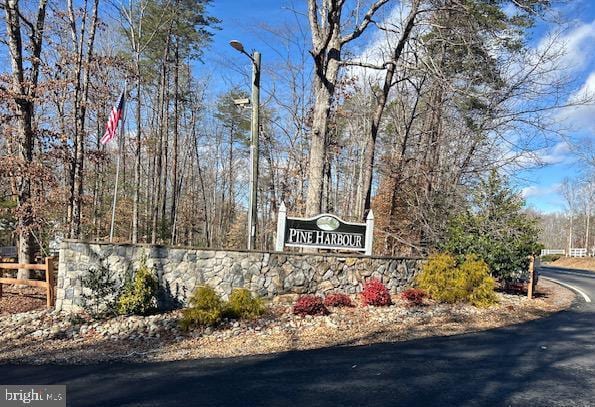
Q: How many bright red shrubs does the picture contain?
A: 4